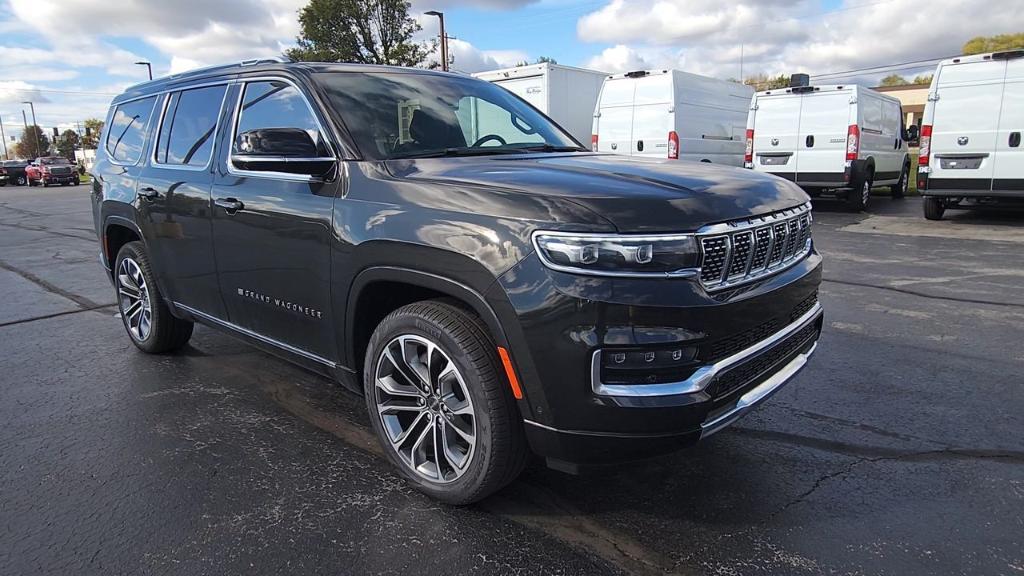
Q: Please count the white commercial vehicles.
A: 4